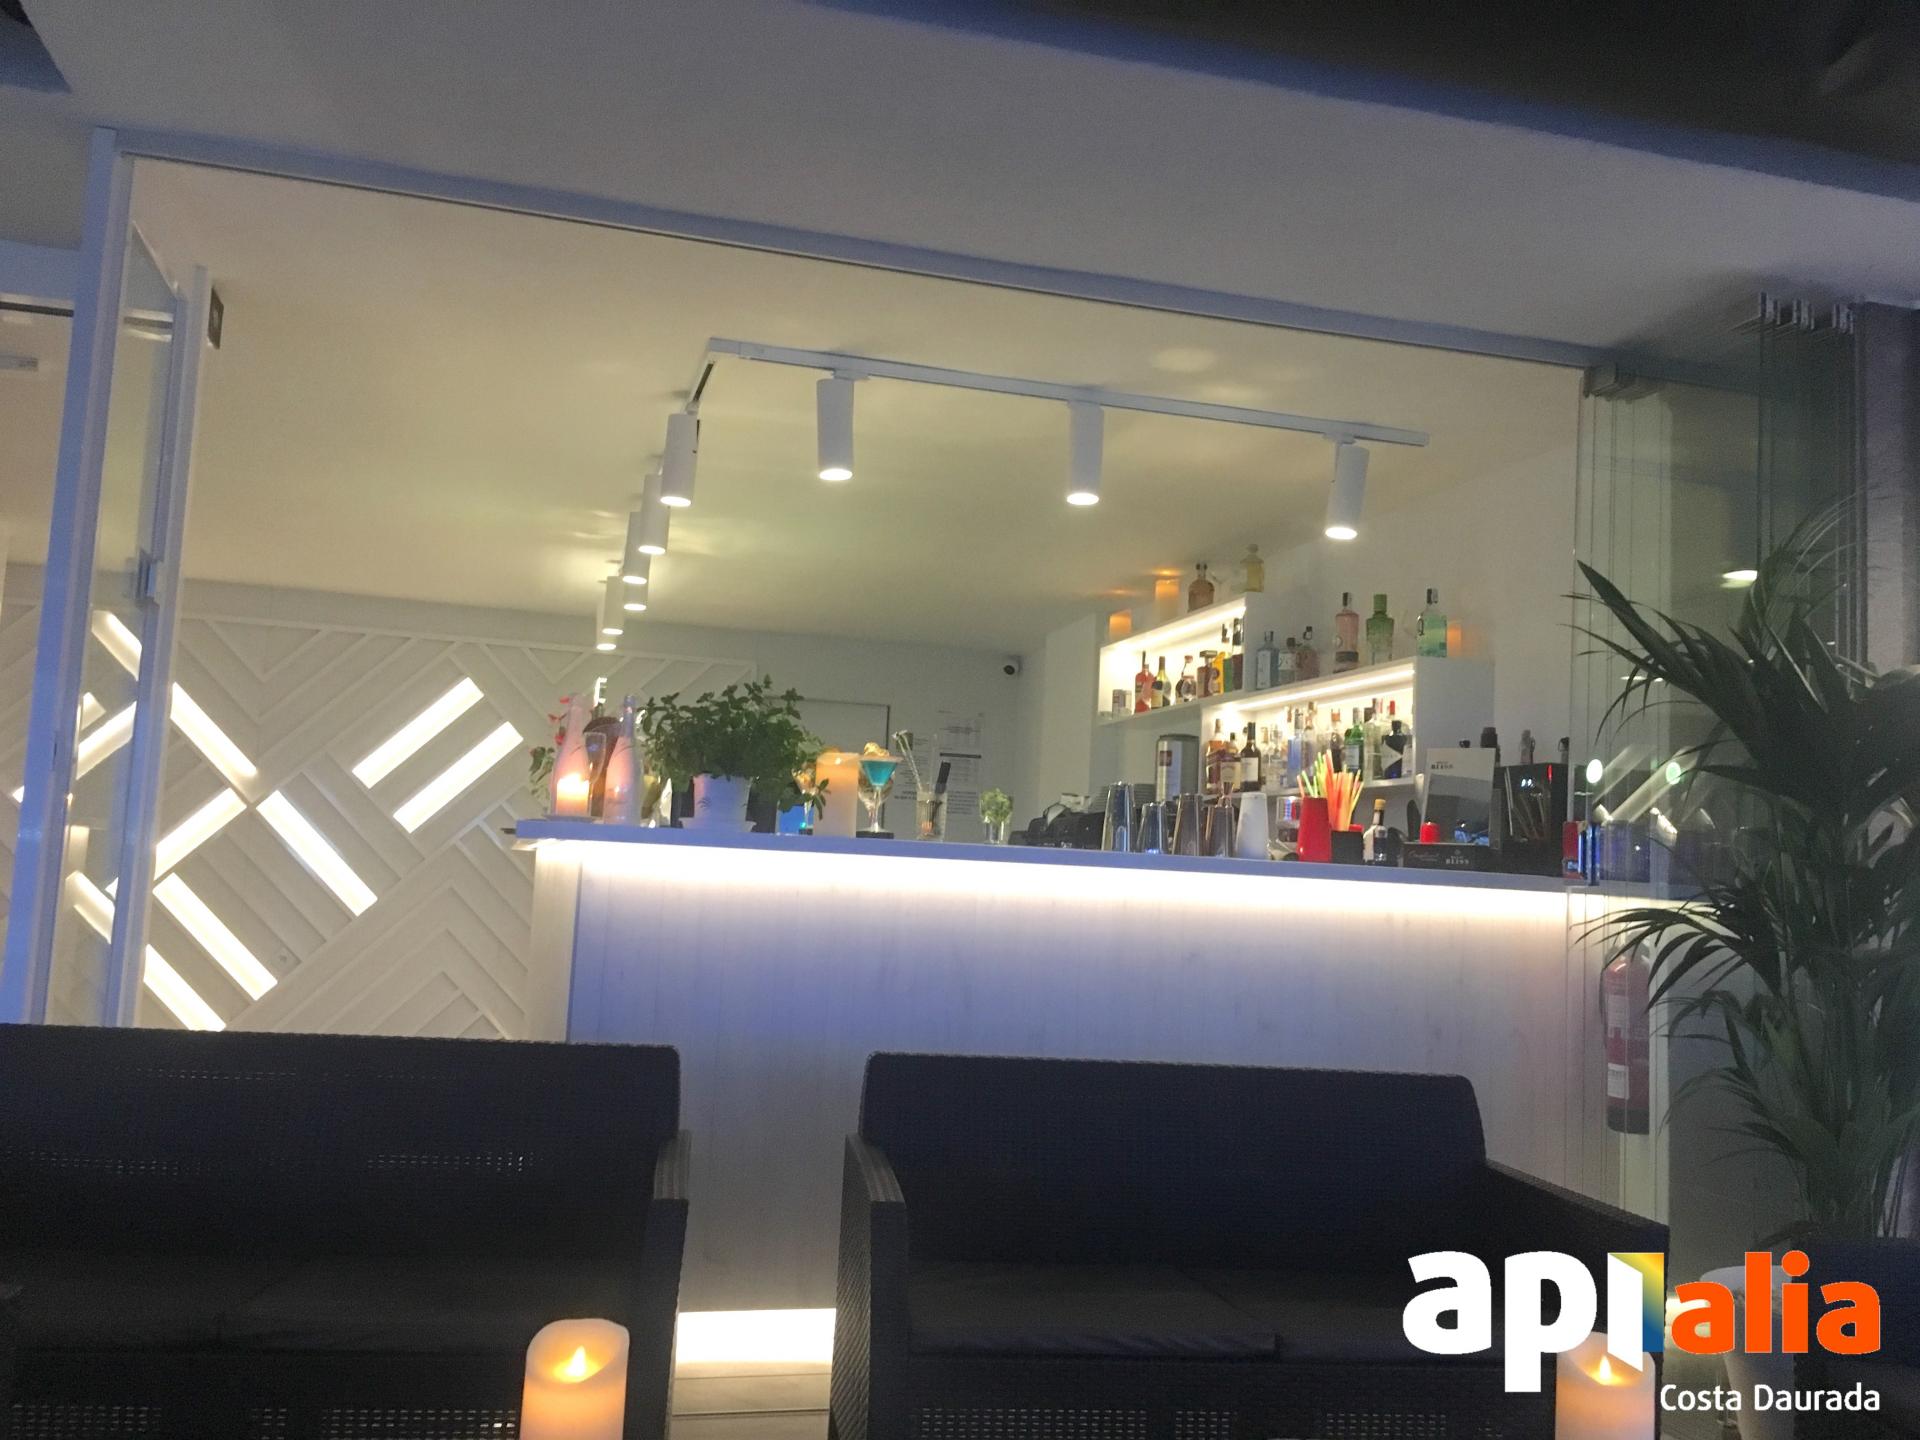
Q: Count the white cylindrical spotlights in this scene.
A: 9